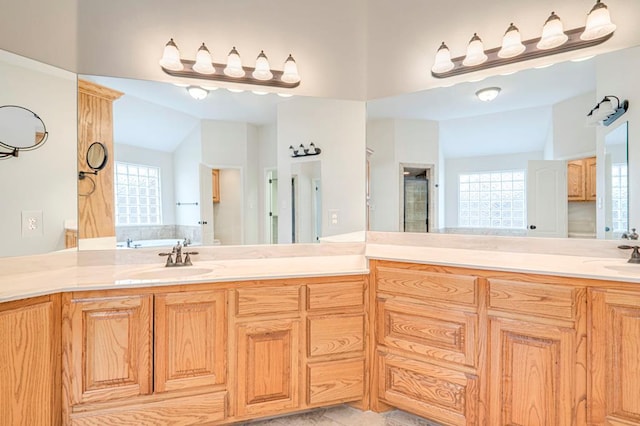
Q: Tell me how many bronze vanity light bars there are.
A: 2